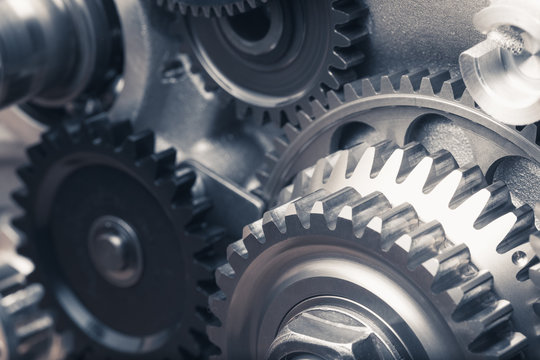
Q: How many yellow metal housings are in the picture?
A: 0